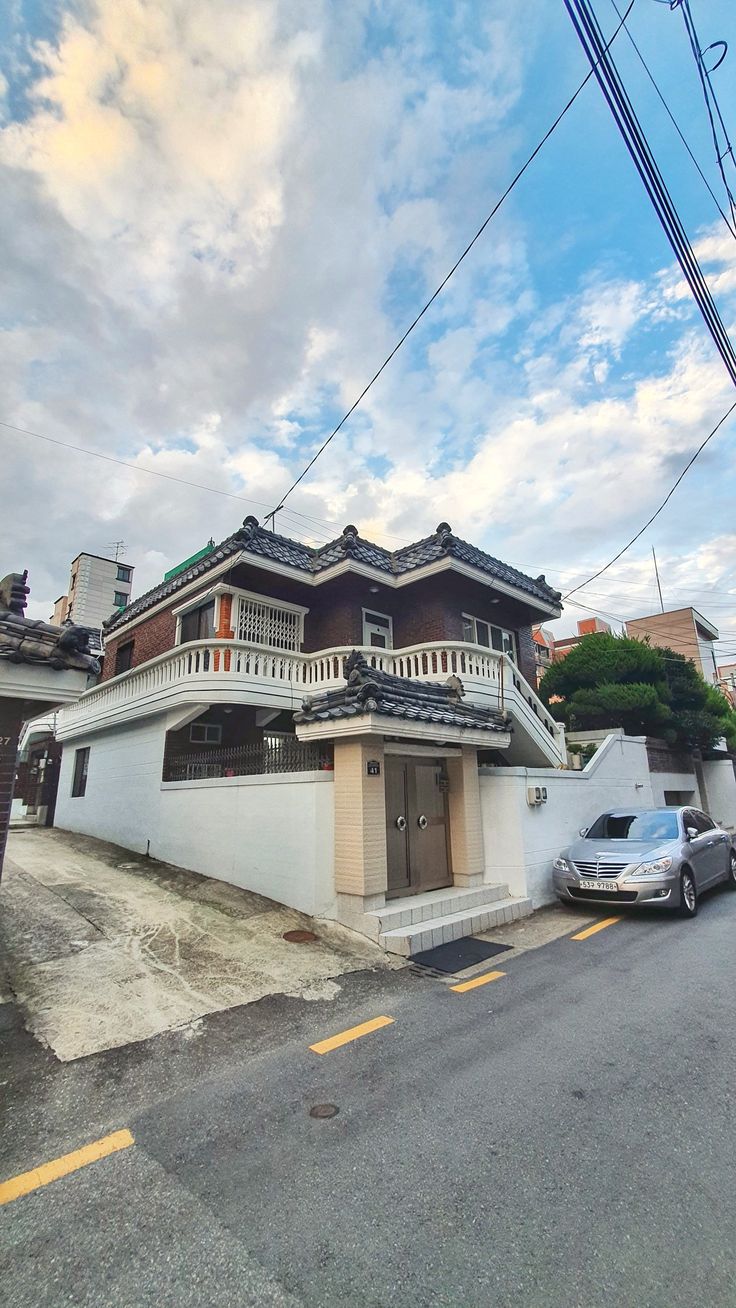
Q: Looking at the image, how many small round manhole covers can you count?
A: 2